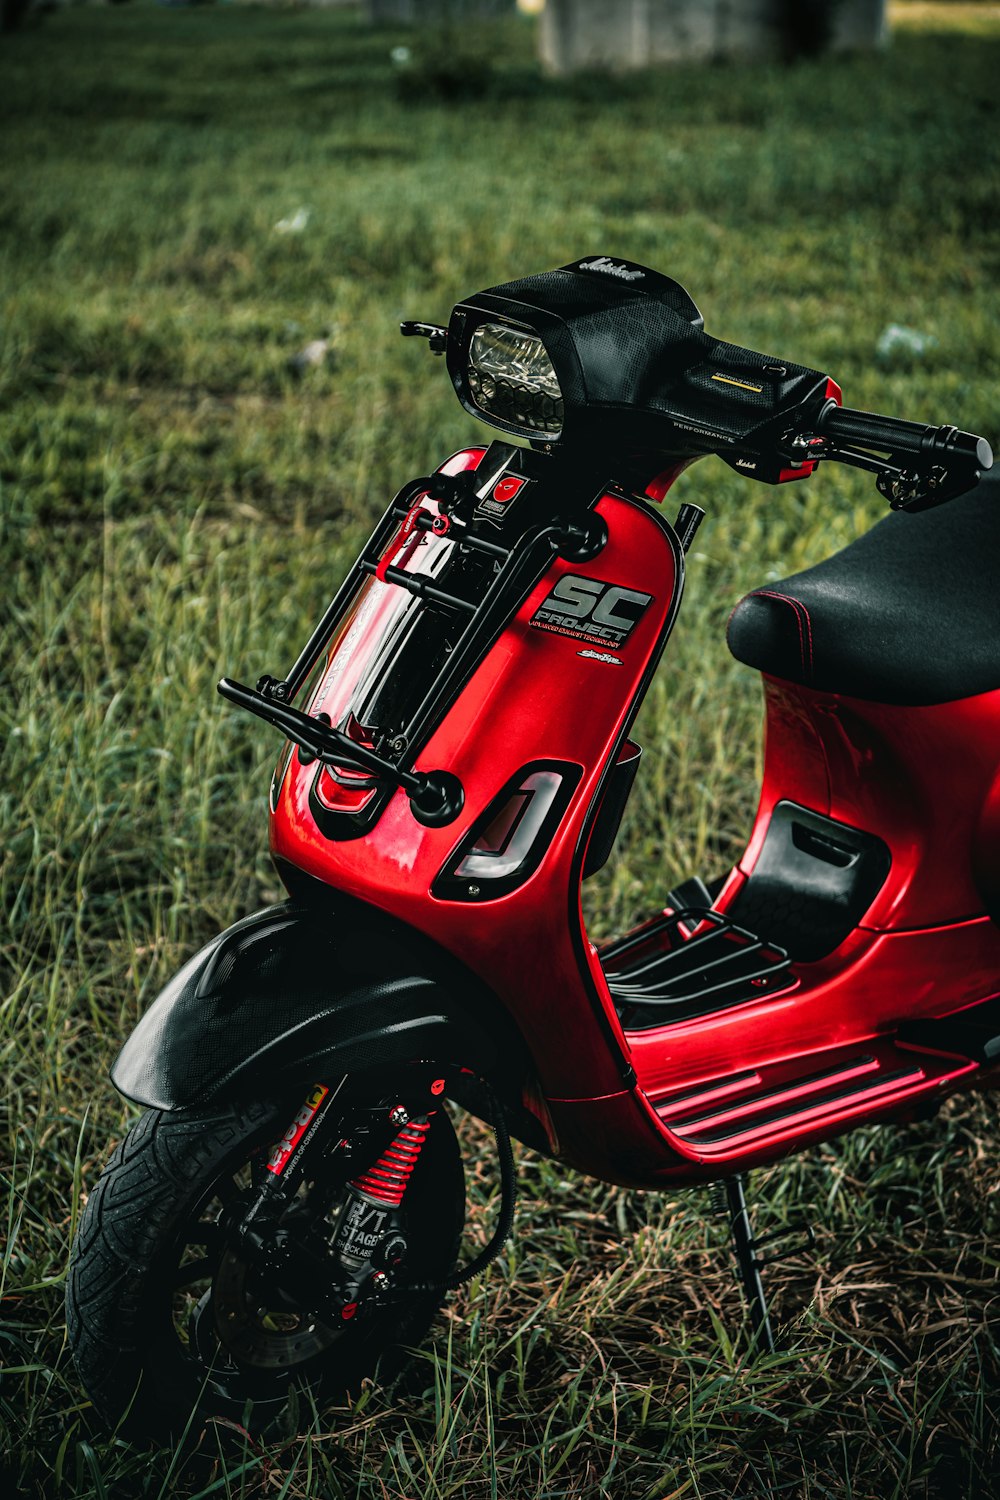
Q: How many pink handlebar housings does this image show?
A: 0